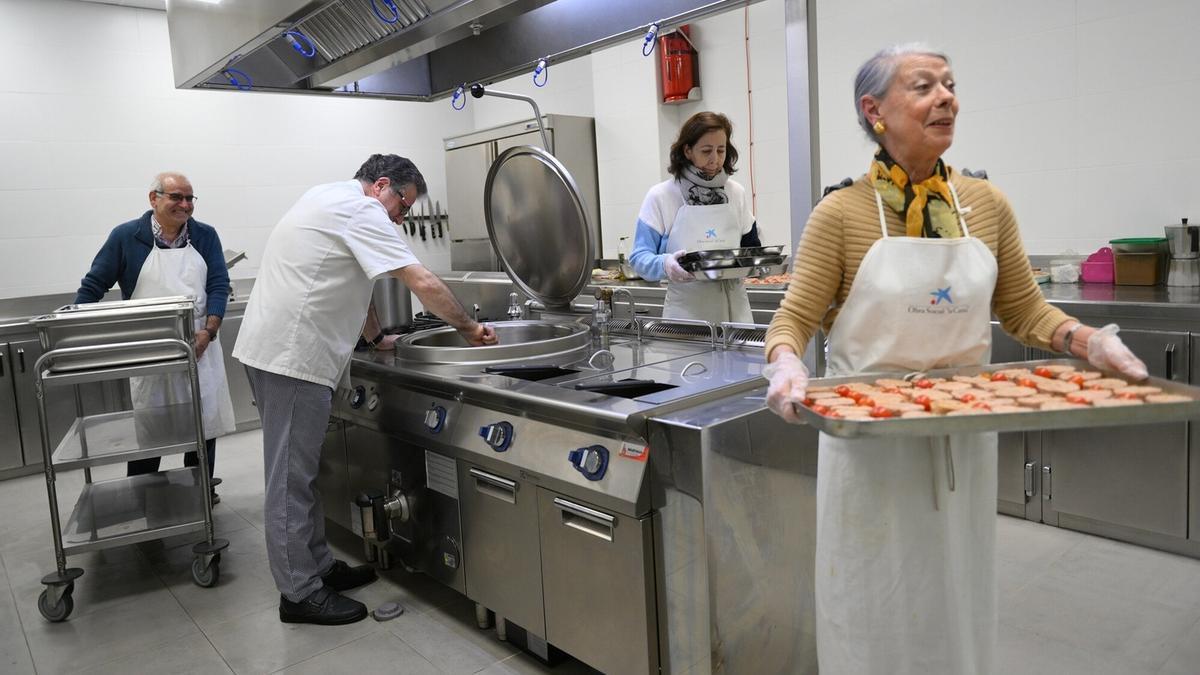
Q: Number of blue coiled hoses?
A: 6